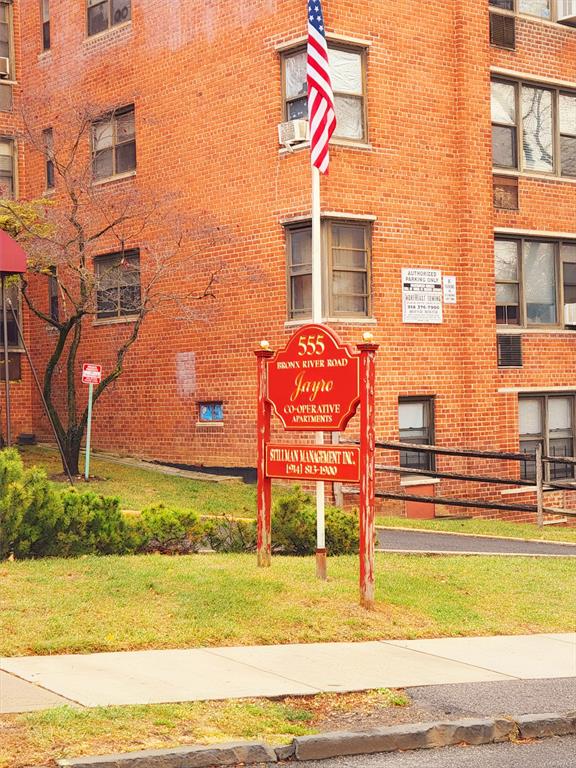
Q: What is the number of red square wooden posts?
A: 2